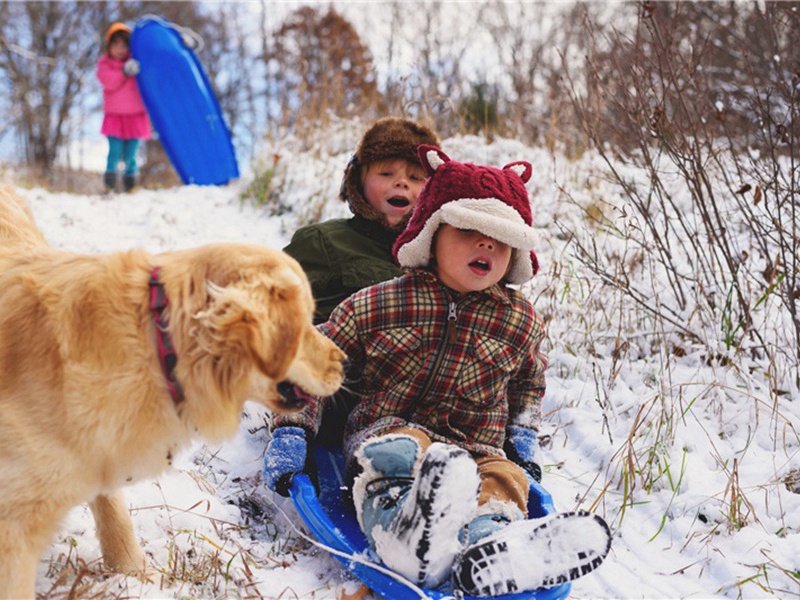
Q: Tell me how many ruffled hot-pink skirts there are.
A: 1